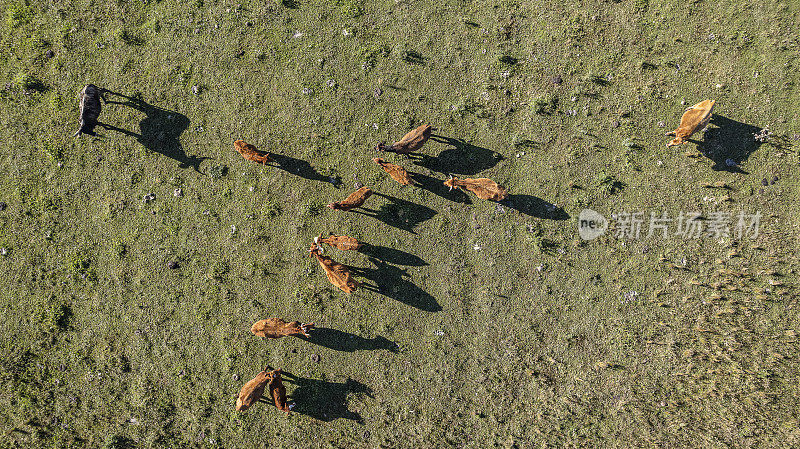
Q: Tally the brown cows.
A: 11